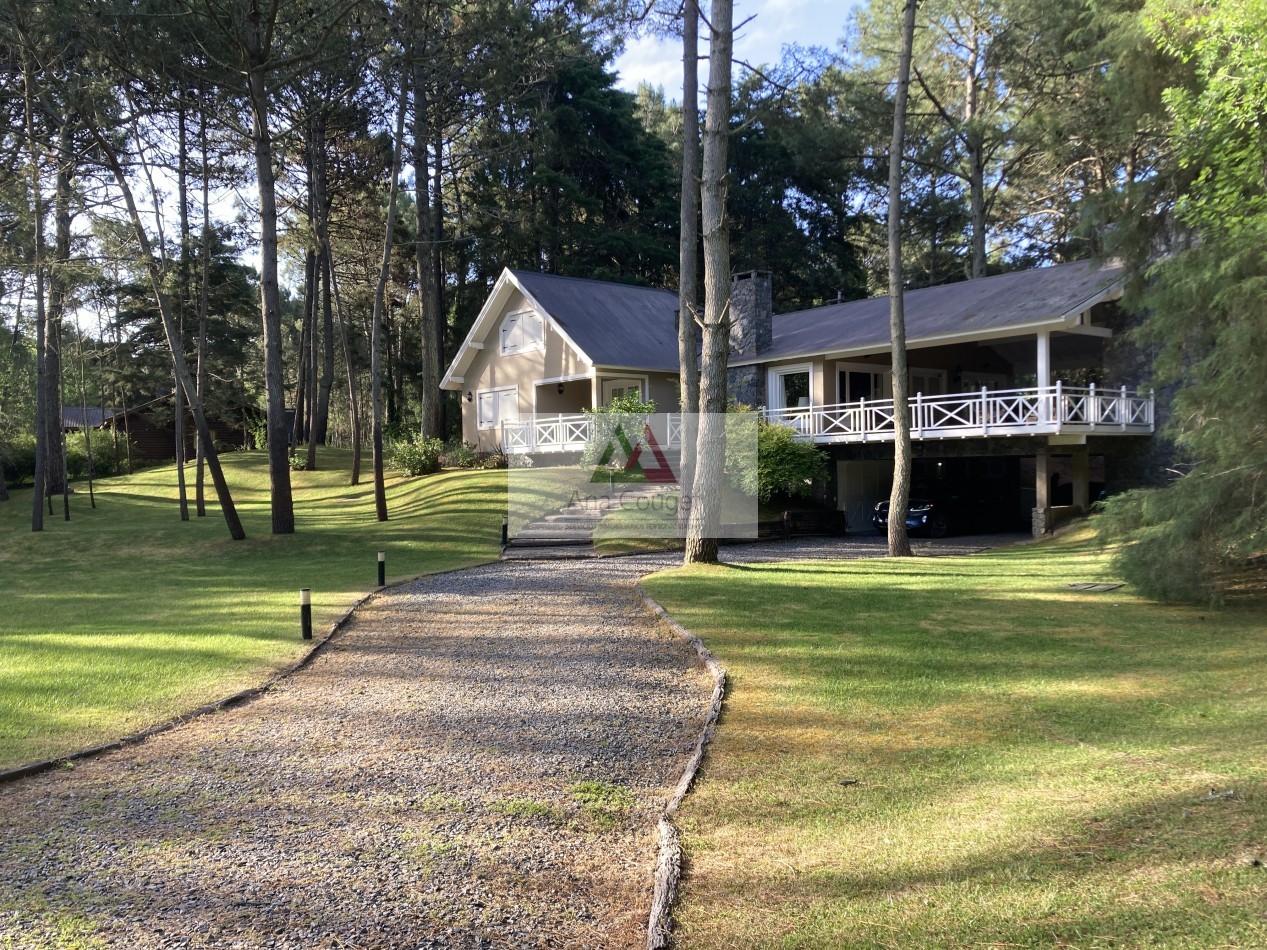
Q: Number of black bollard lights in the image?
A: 3